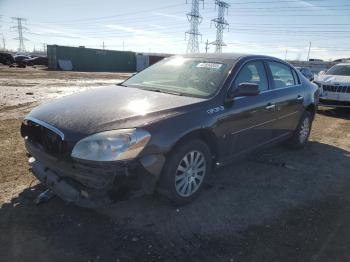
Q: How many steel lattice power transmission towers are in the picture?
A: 3